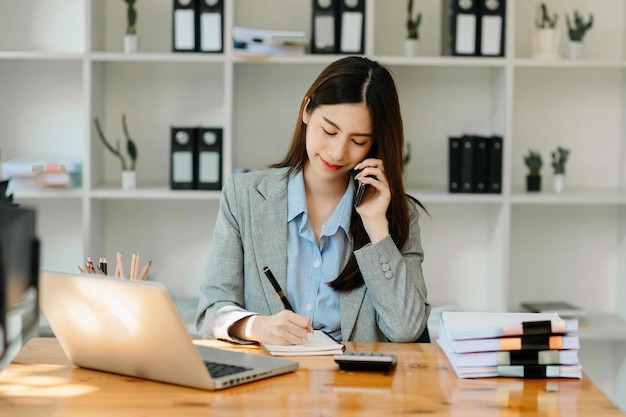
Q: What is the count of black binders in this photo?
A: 12